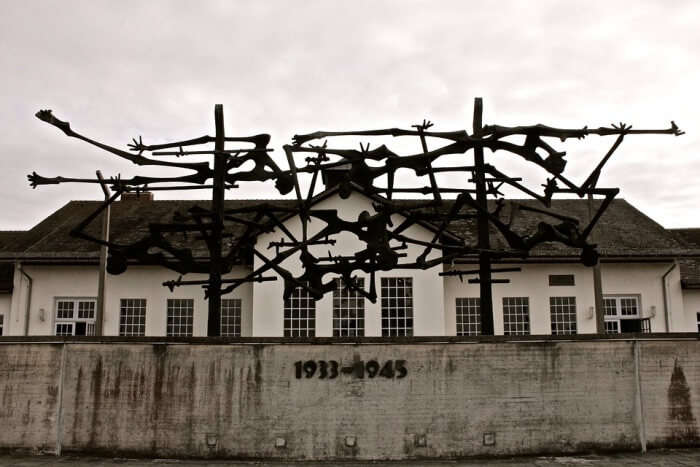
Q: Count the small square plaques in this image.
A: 5